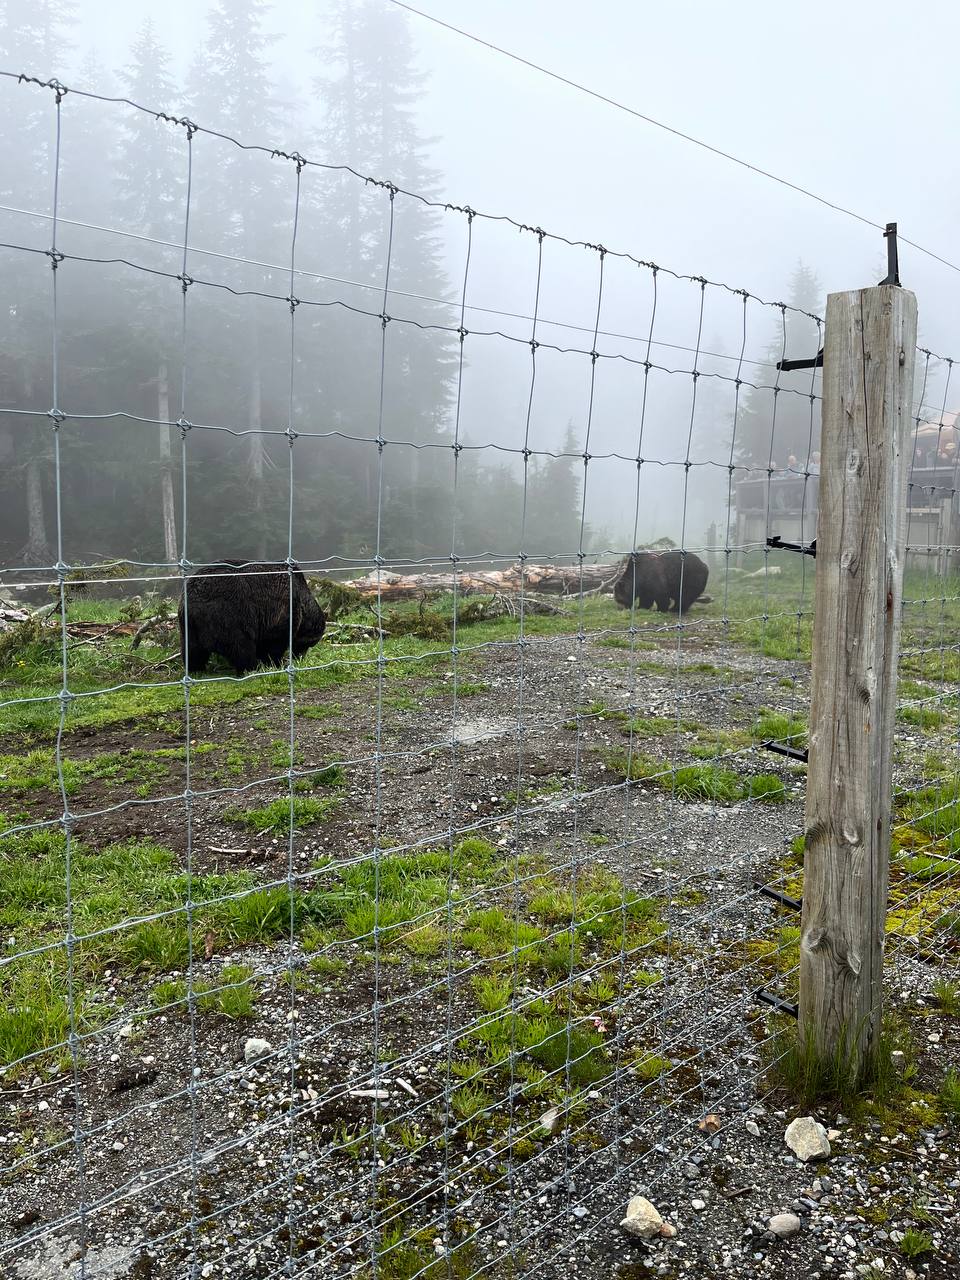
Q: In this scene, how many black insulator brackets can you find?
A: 6